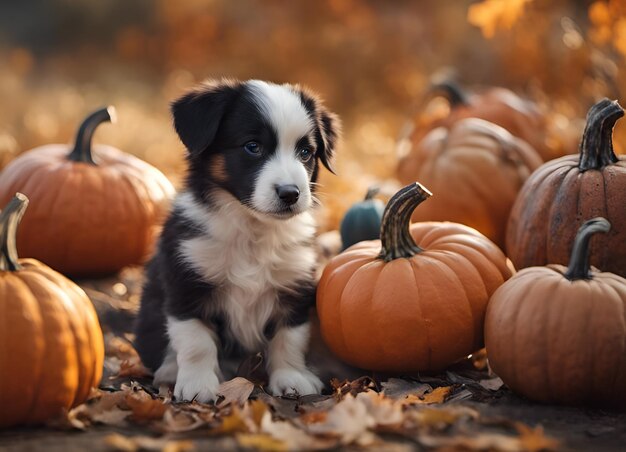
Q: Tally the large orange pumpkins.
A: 7